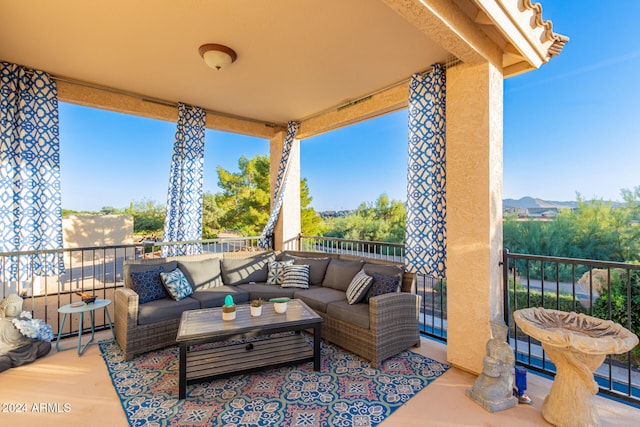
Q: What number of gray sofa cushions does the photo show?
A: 11